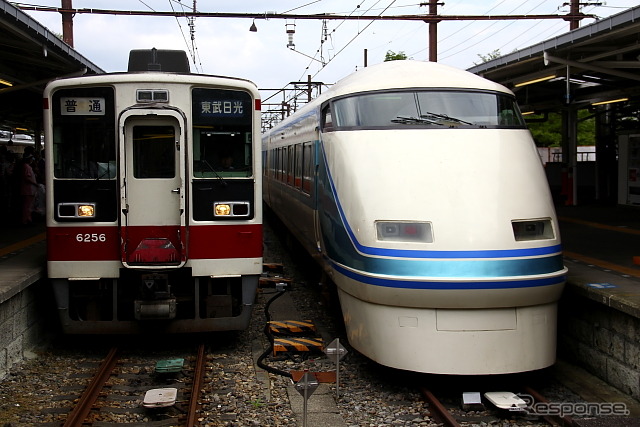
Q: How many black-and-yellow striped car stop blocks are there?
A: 2